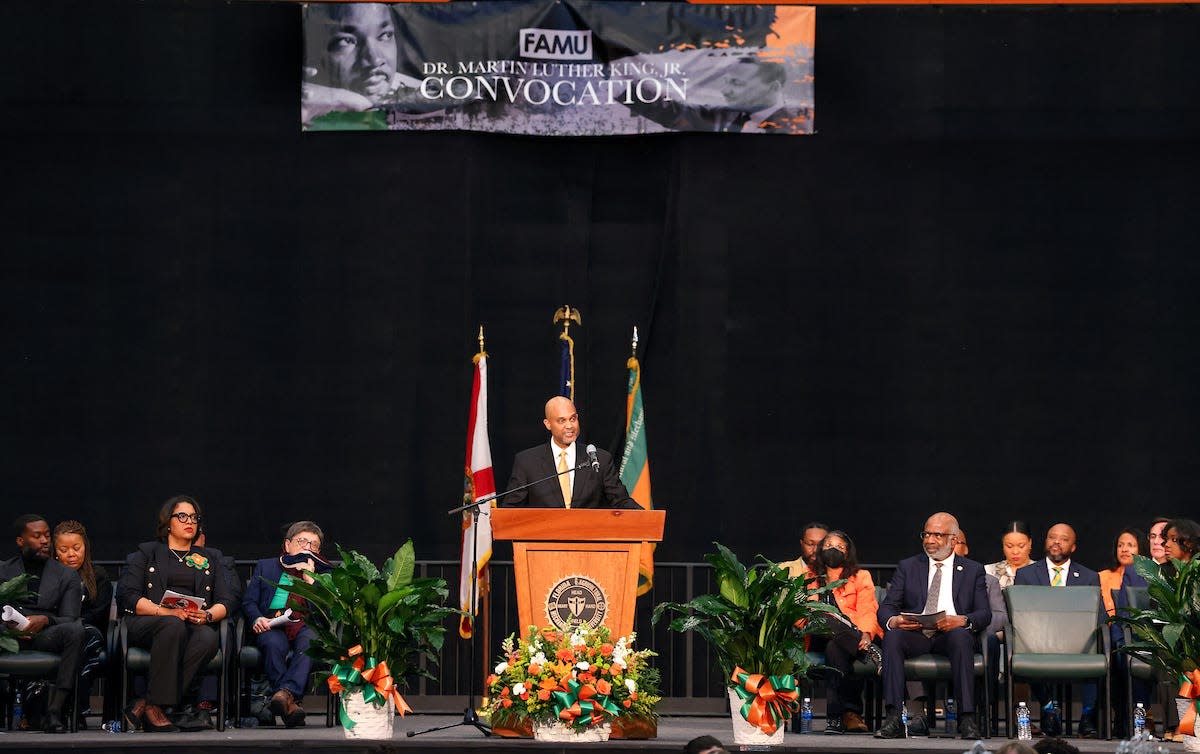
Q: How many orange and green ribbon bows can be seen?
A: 4